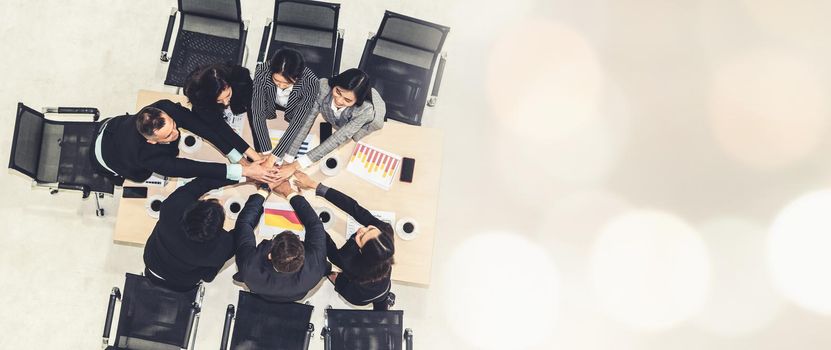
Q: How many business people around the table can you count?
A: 7